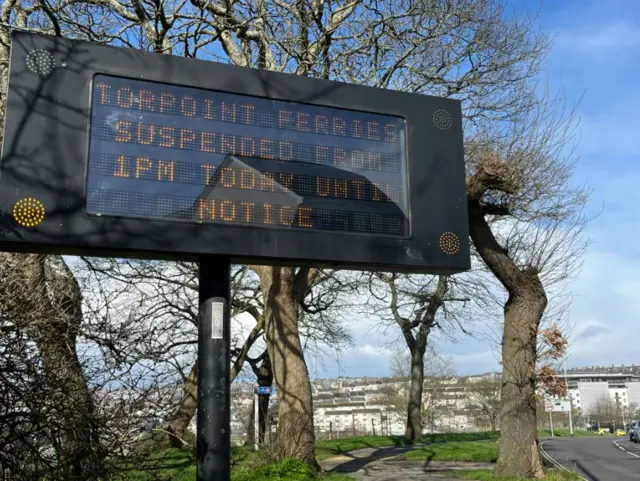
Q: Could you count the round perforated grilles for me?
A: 4